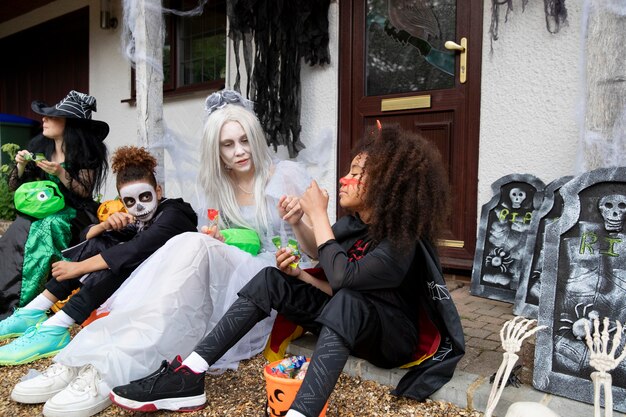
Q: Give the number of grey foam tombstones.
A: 3